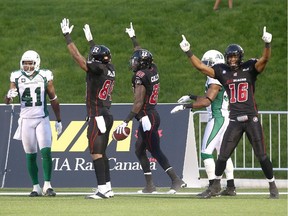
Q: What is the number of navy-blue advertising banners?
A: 1